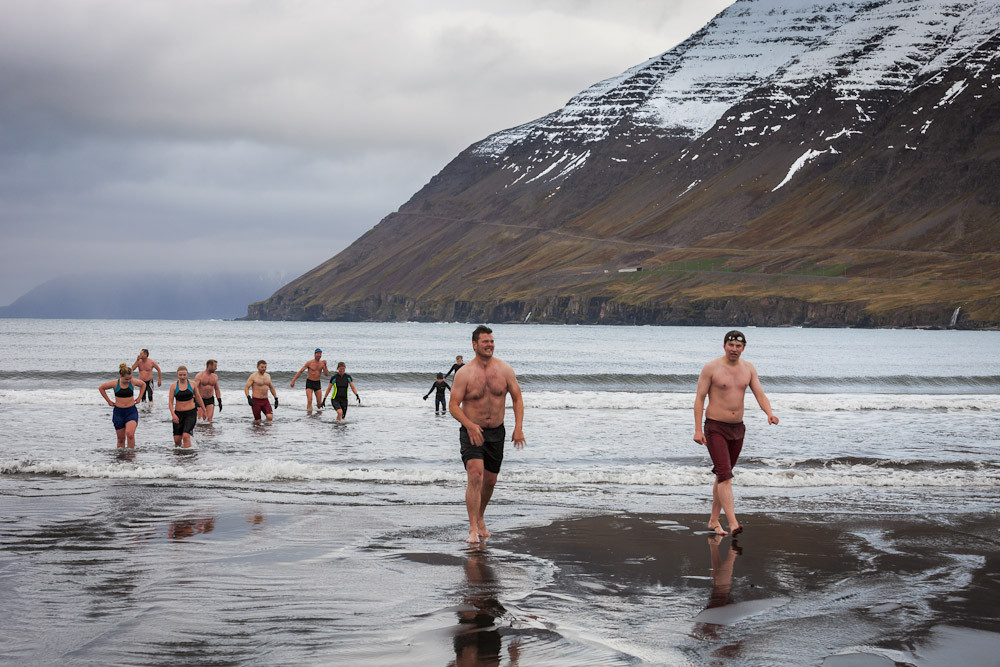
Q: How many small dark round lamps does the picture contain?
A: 0